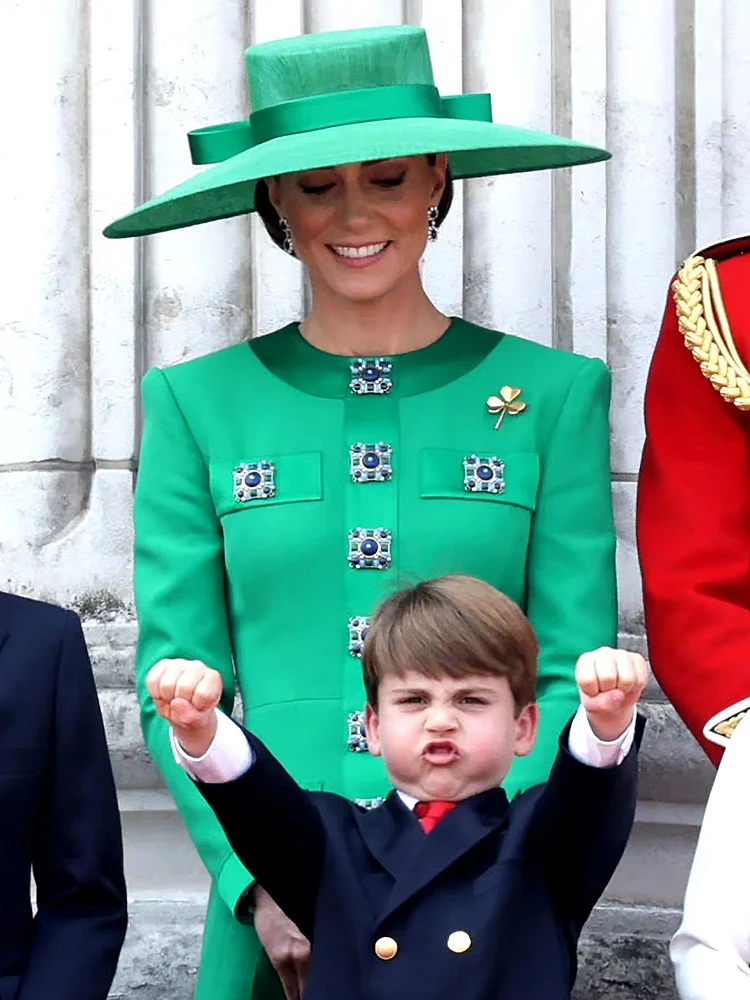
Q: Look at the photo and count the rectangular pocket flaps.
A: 2